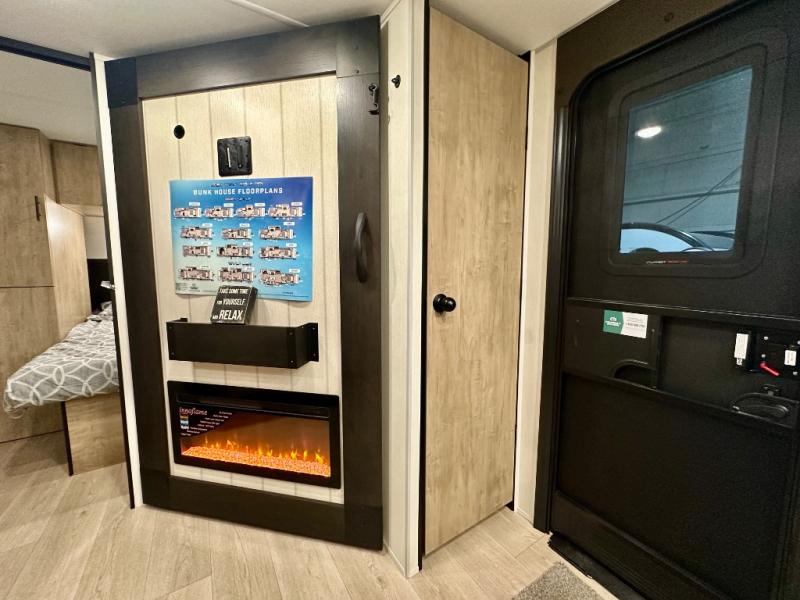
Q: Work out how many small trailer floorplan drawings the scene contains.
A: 13